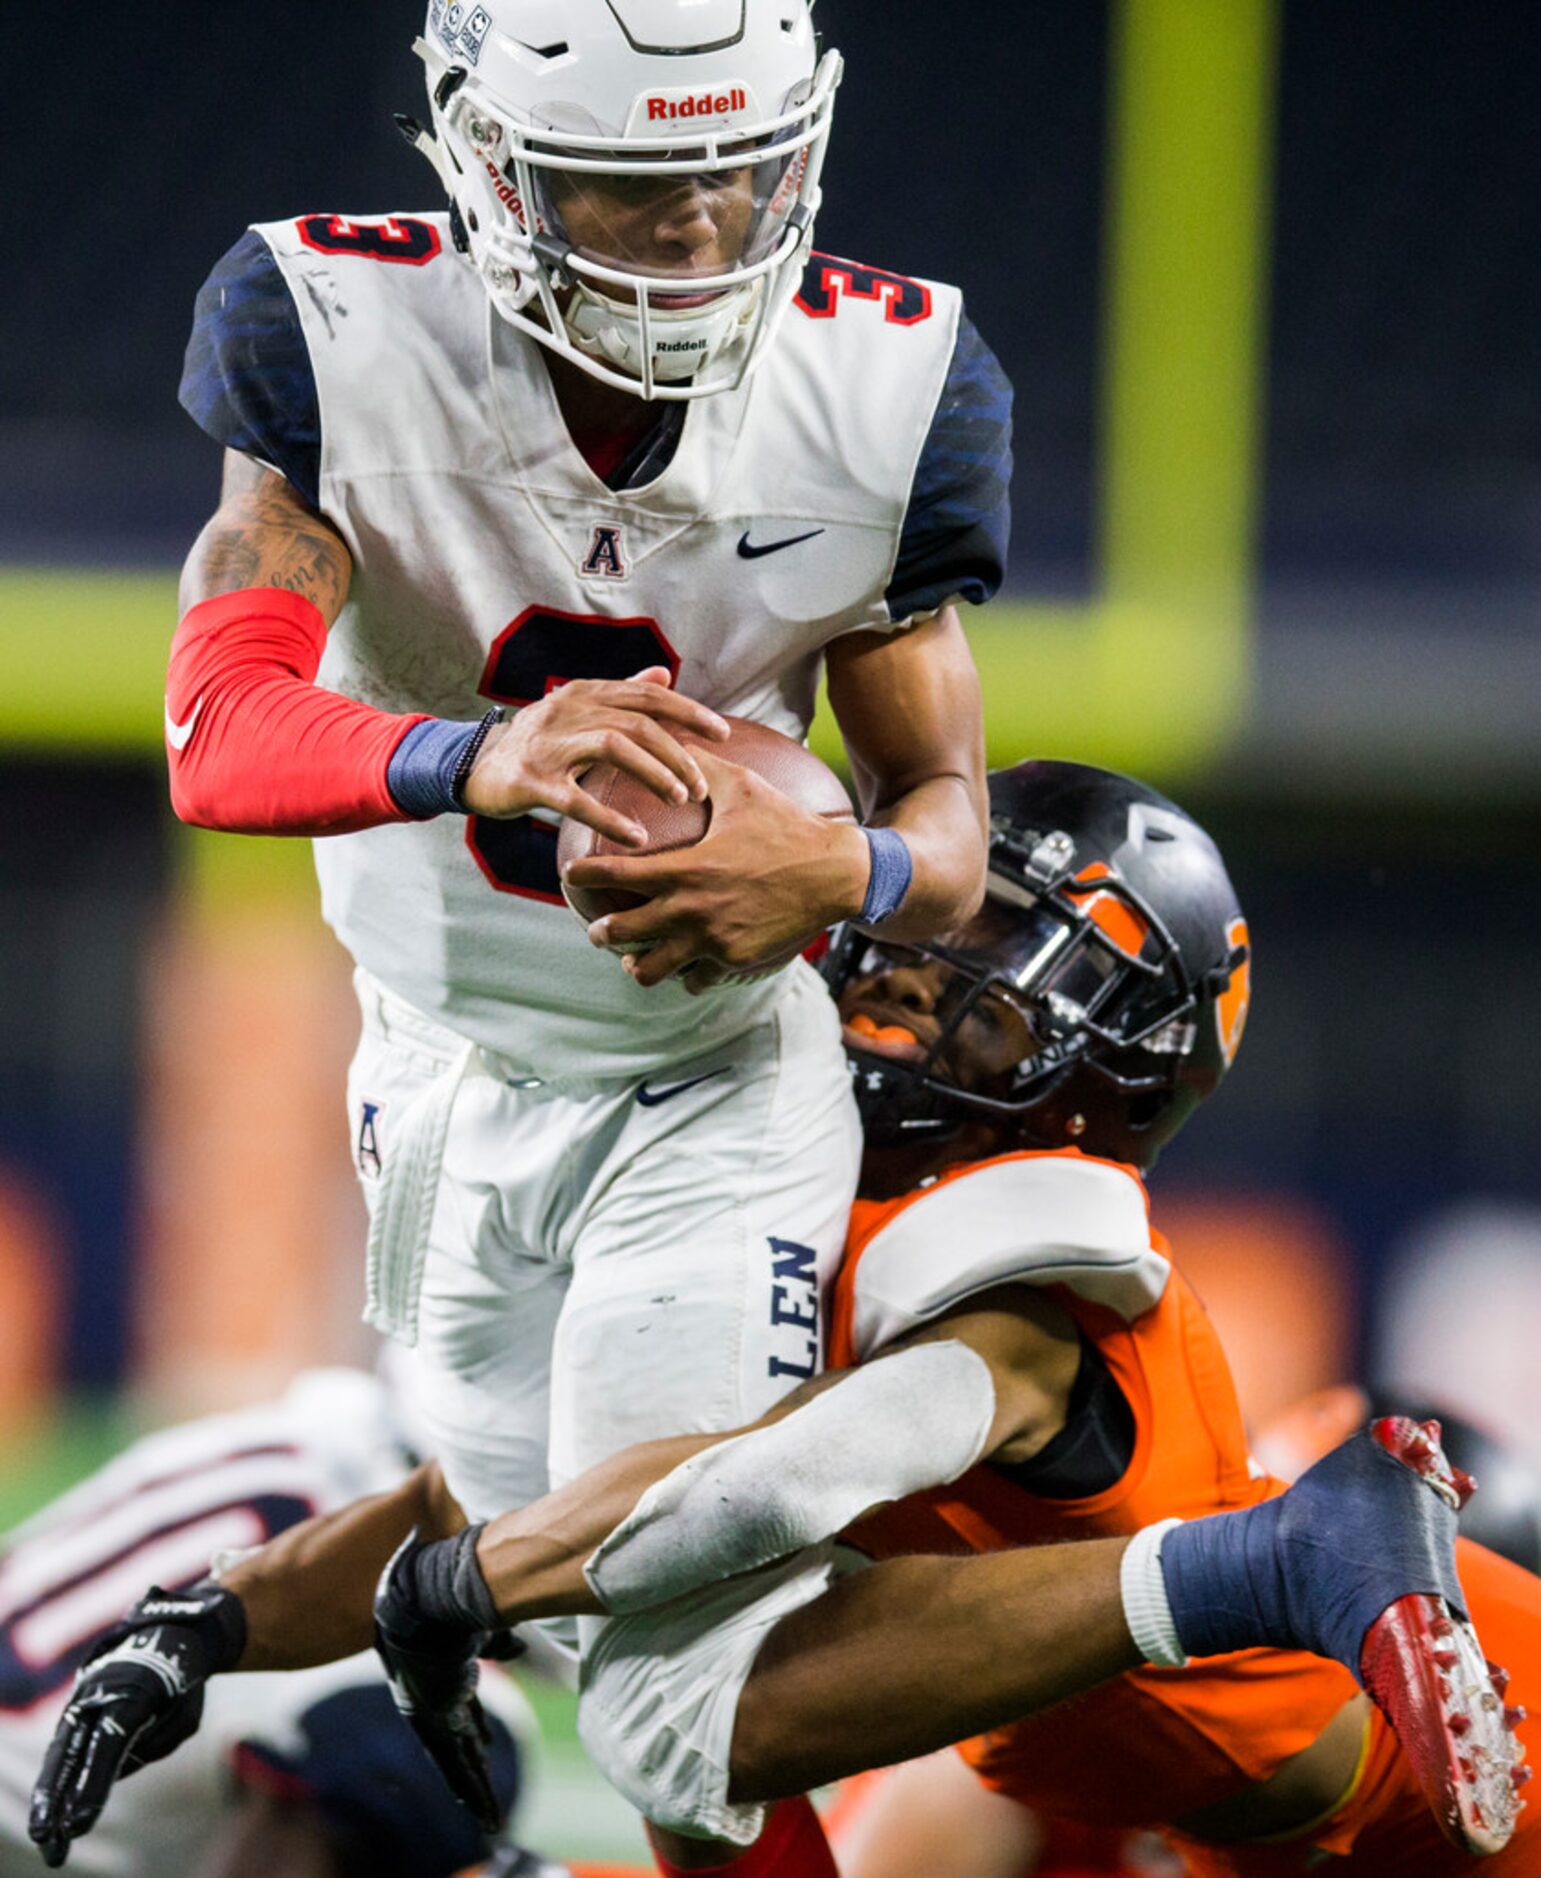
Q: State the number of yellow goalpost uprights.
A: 1